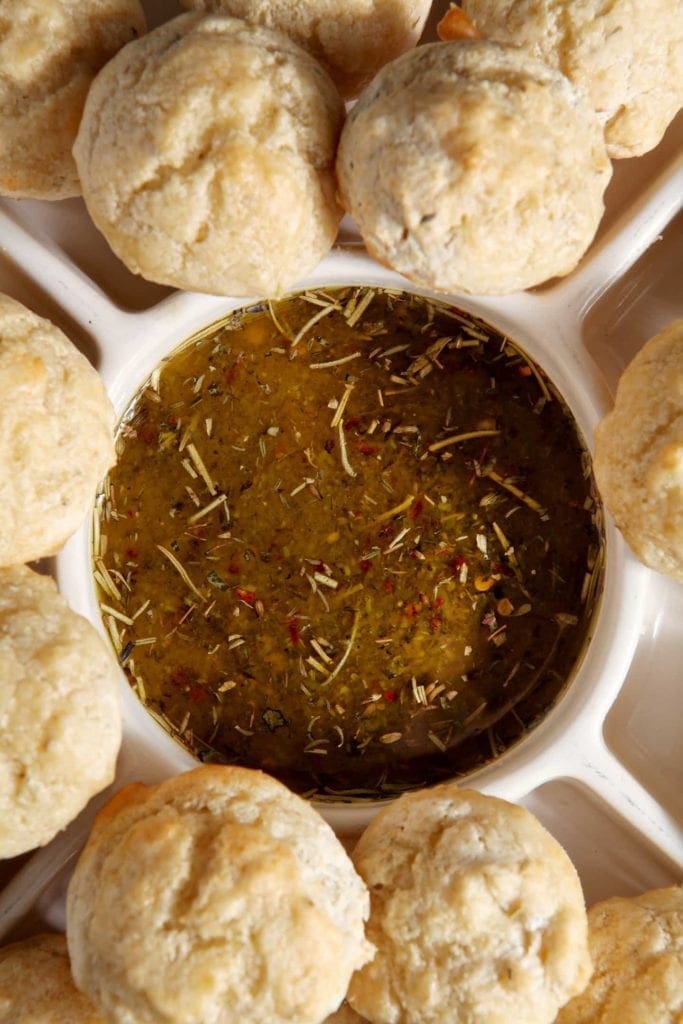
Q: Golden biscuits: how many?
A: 12